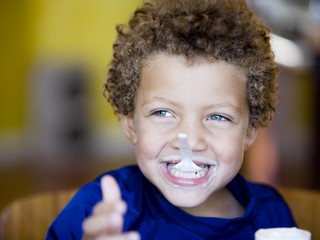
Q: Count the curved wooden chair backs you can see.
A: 1